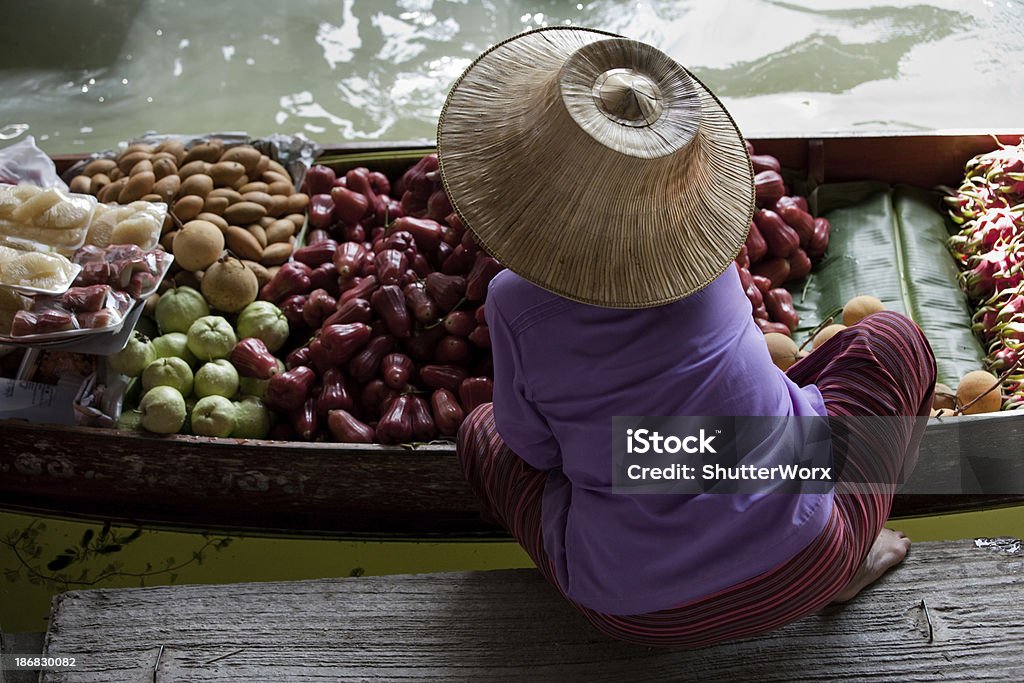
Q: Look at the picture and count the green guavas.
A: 11